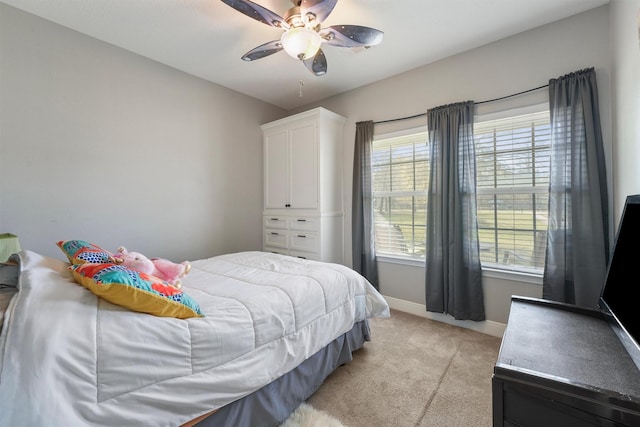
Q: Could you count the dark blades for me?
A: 5